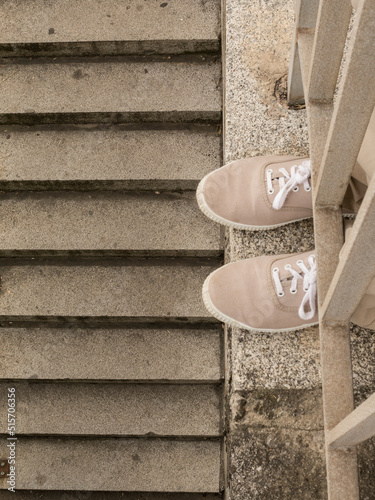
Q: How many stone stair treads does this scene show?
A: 8